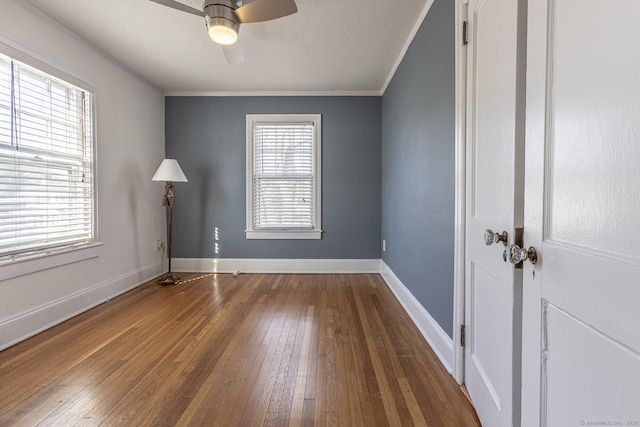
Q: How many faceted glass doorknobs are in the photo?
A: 2